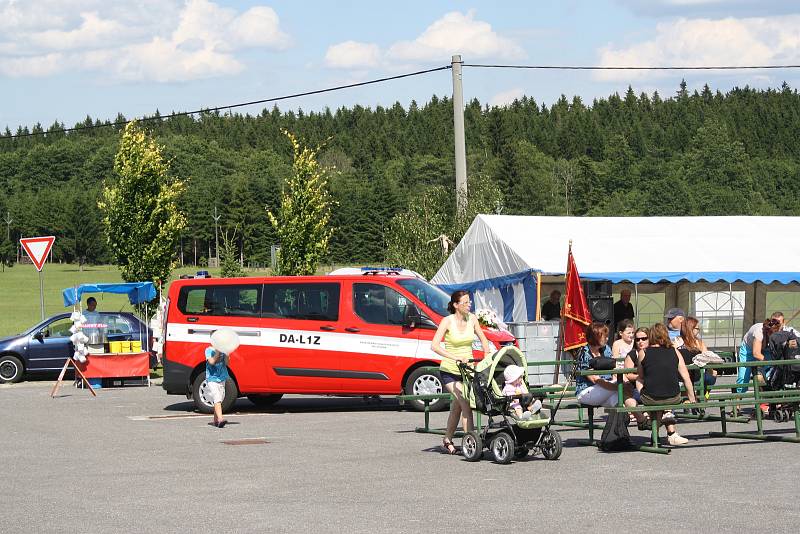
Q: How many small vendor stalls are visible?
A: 1